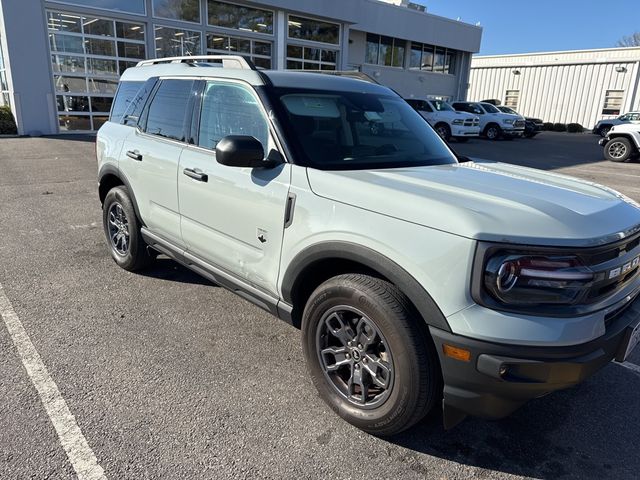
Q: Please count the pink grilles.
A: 0